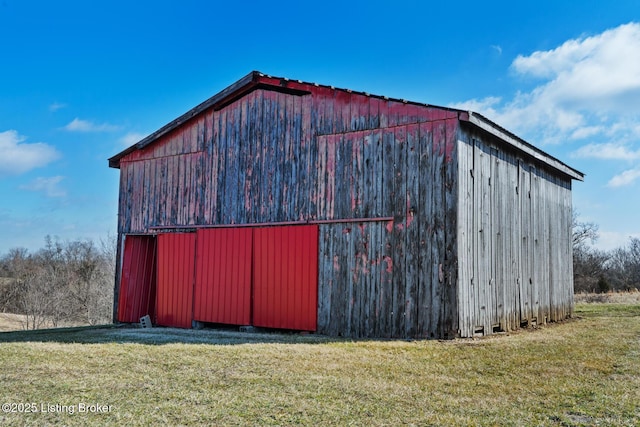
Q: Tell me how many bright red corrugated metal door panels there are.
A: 4